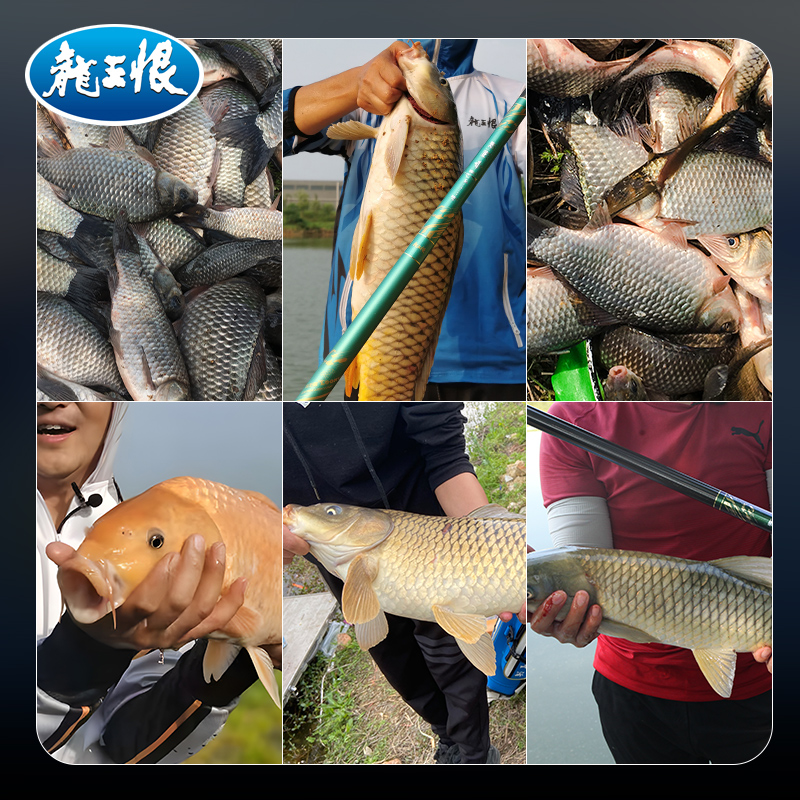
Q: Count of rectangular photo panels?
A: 6